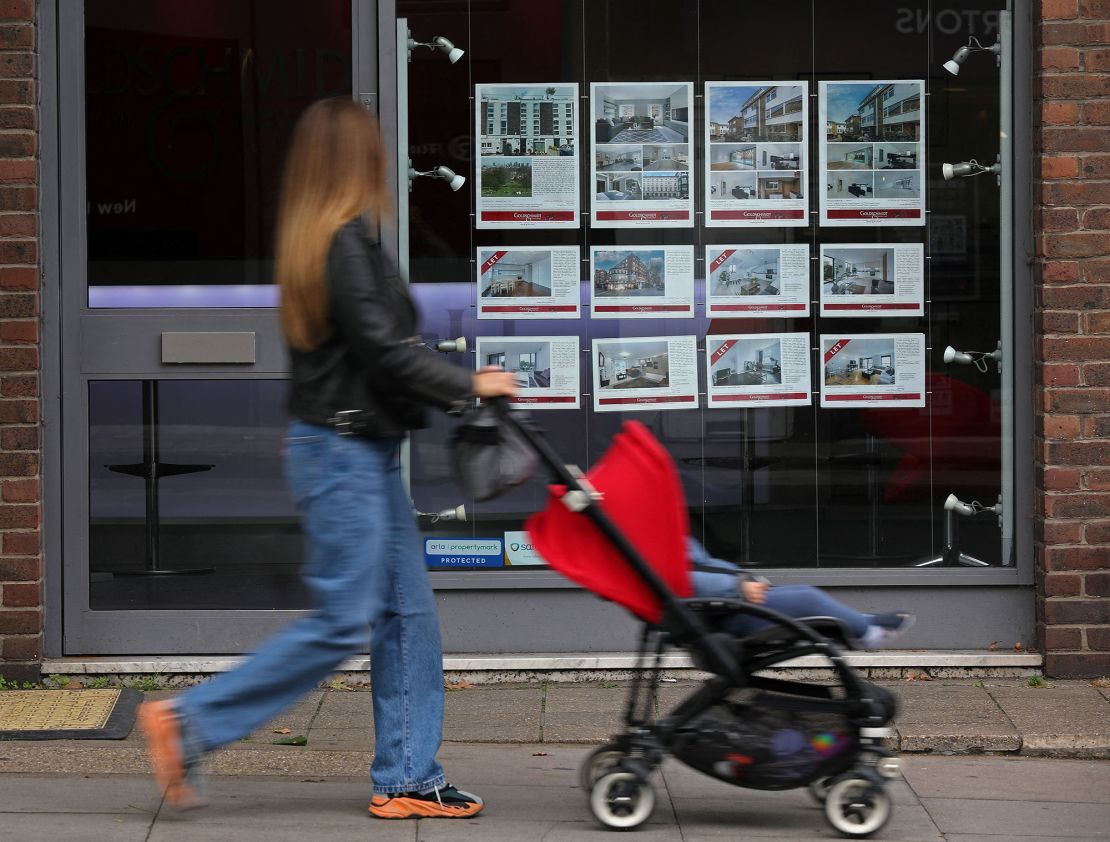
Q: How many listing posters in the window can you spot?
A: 12